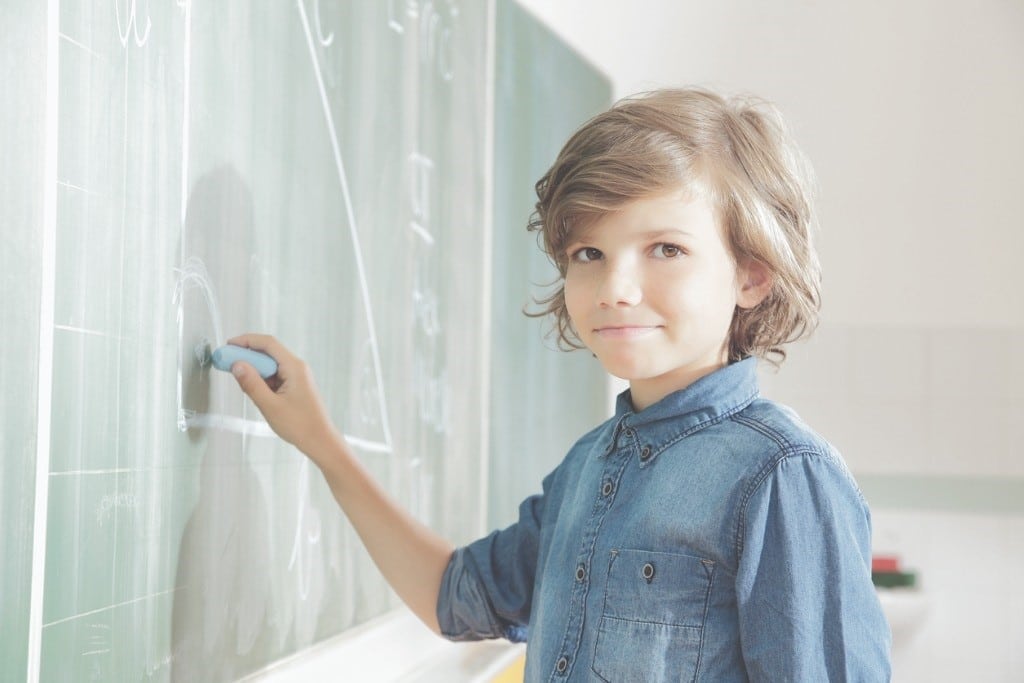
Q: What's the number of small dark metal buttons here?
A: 6